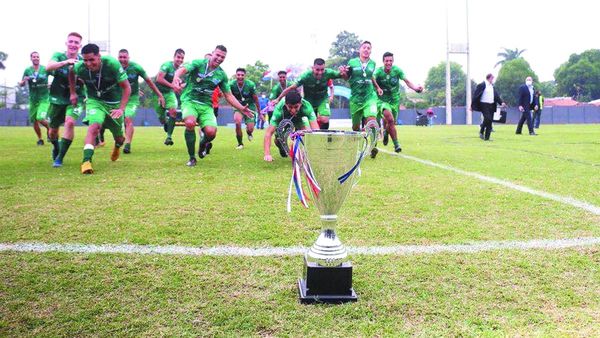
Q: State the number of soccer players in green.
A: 12